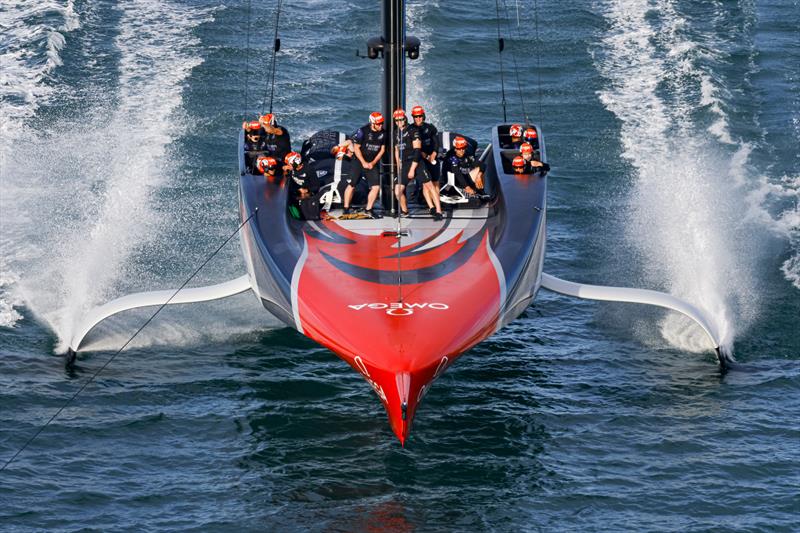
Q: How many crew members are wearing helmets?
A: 13